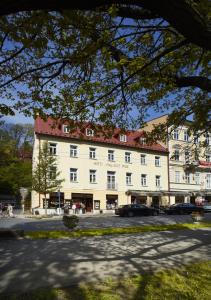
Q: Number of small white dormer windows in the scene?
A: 4